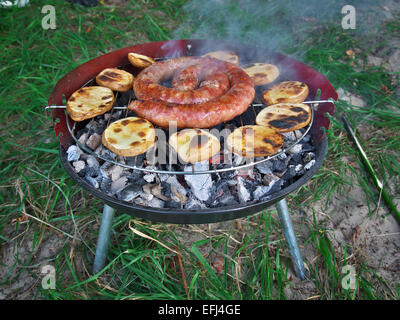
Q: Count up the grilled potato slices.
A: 10